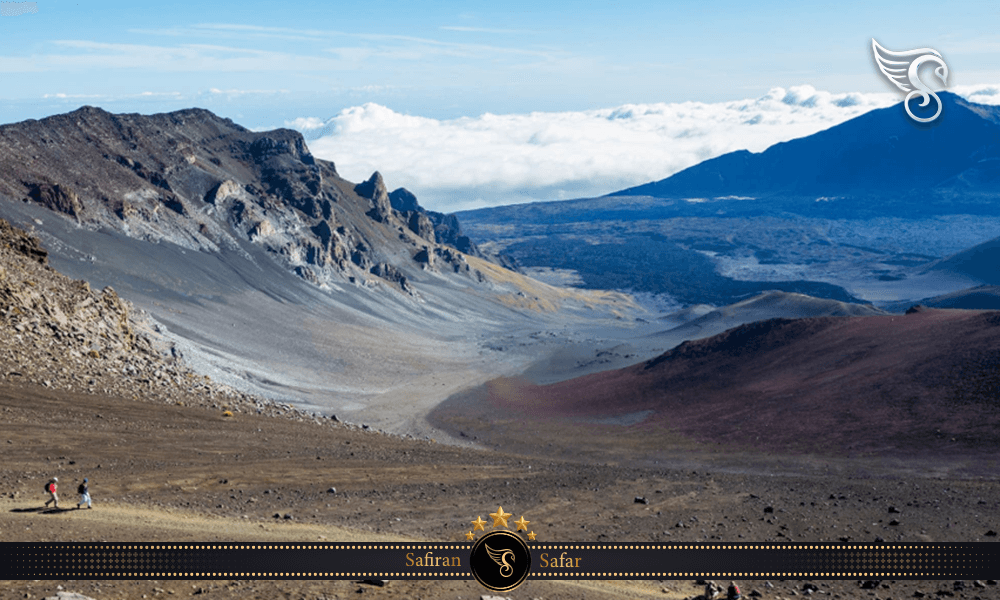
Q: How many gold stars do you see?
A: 5